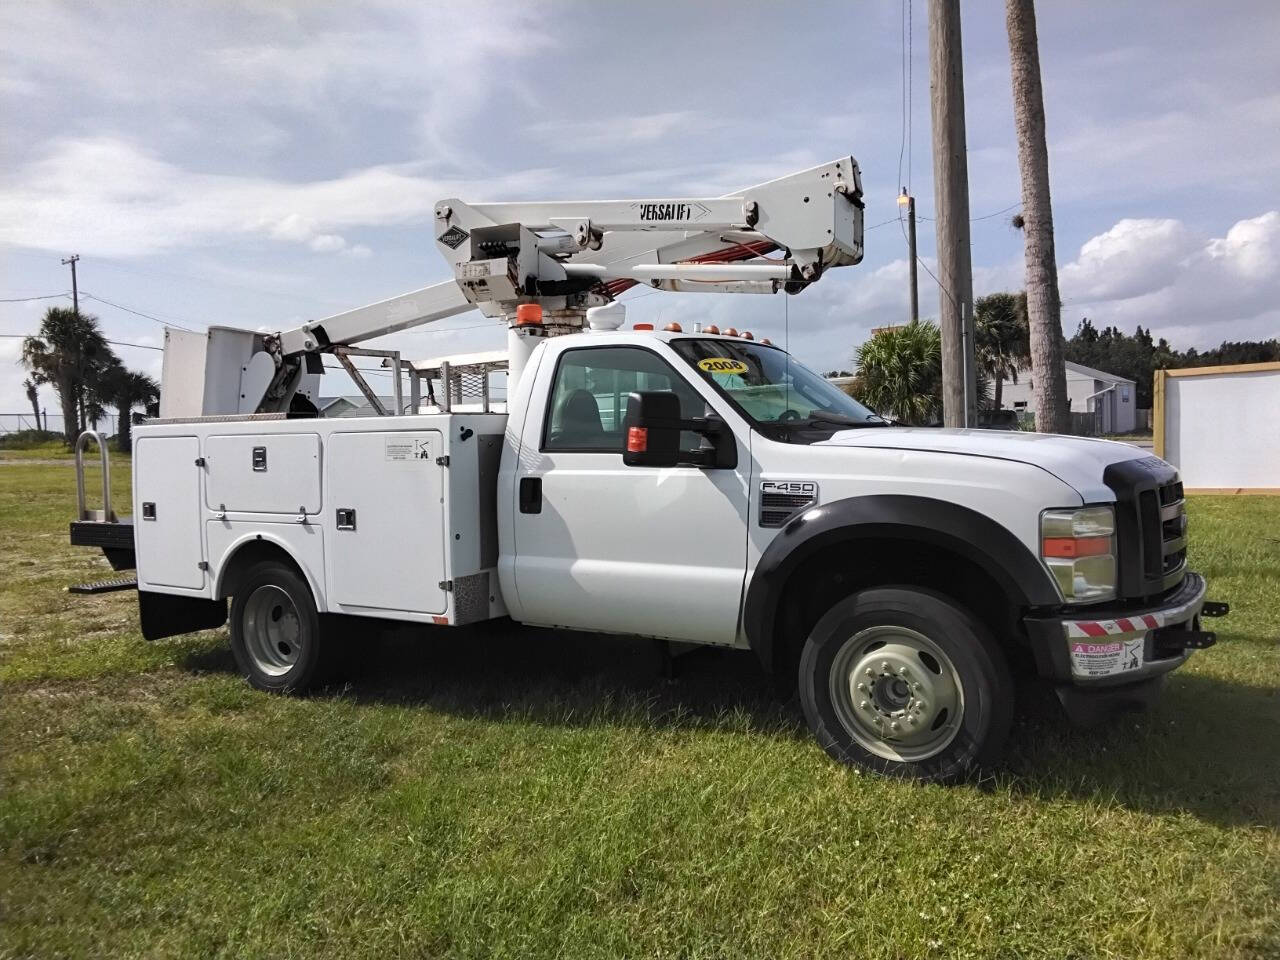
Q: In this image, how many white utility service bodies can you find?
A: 1